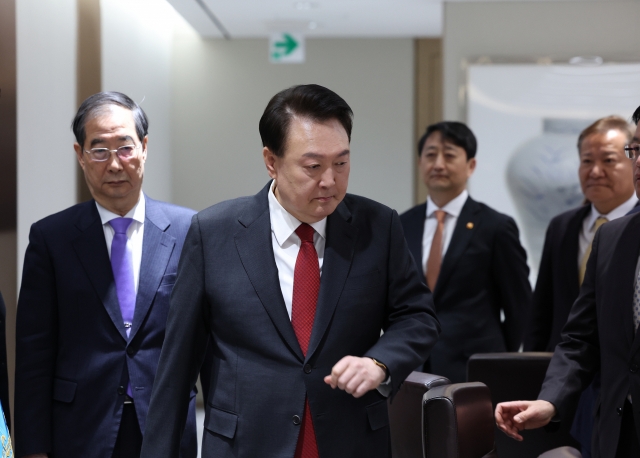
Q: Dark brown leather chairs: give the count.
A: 3